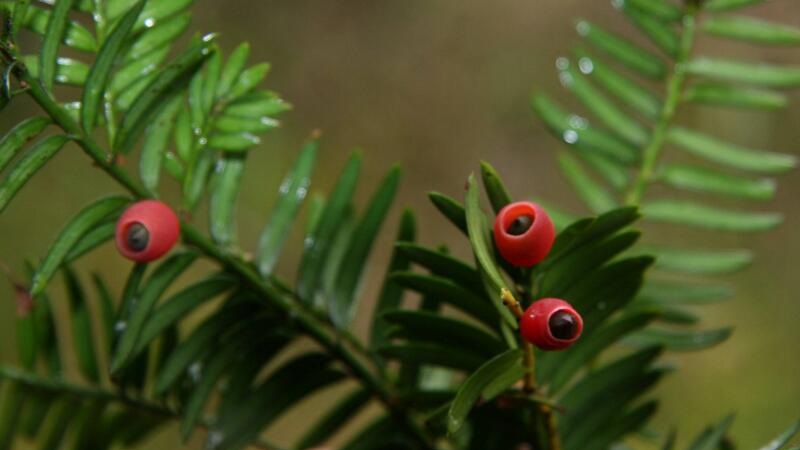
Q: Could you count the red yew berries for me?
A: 3